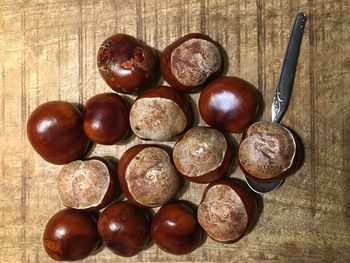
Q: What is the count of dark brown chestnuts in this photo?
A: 7